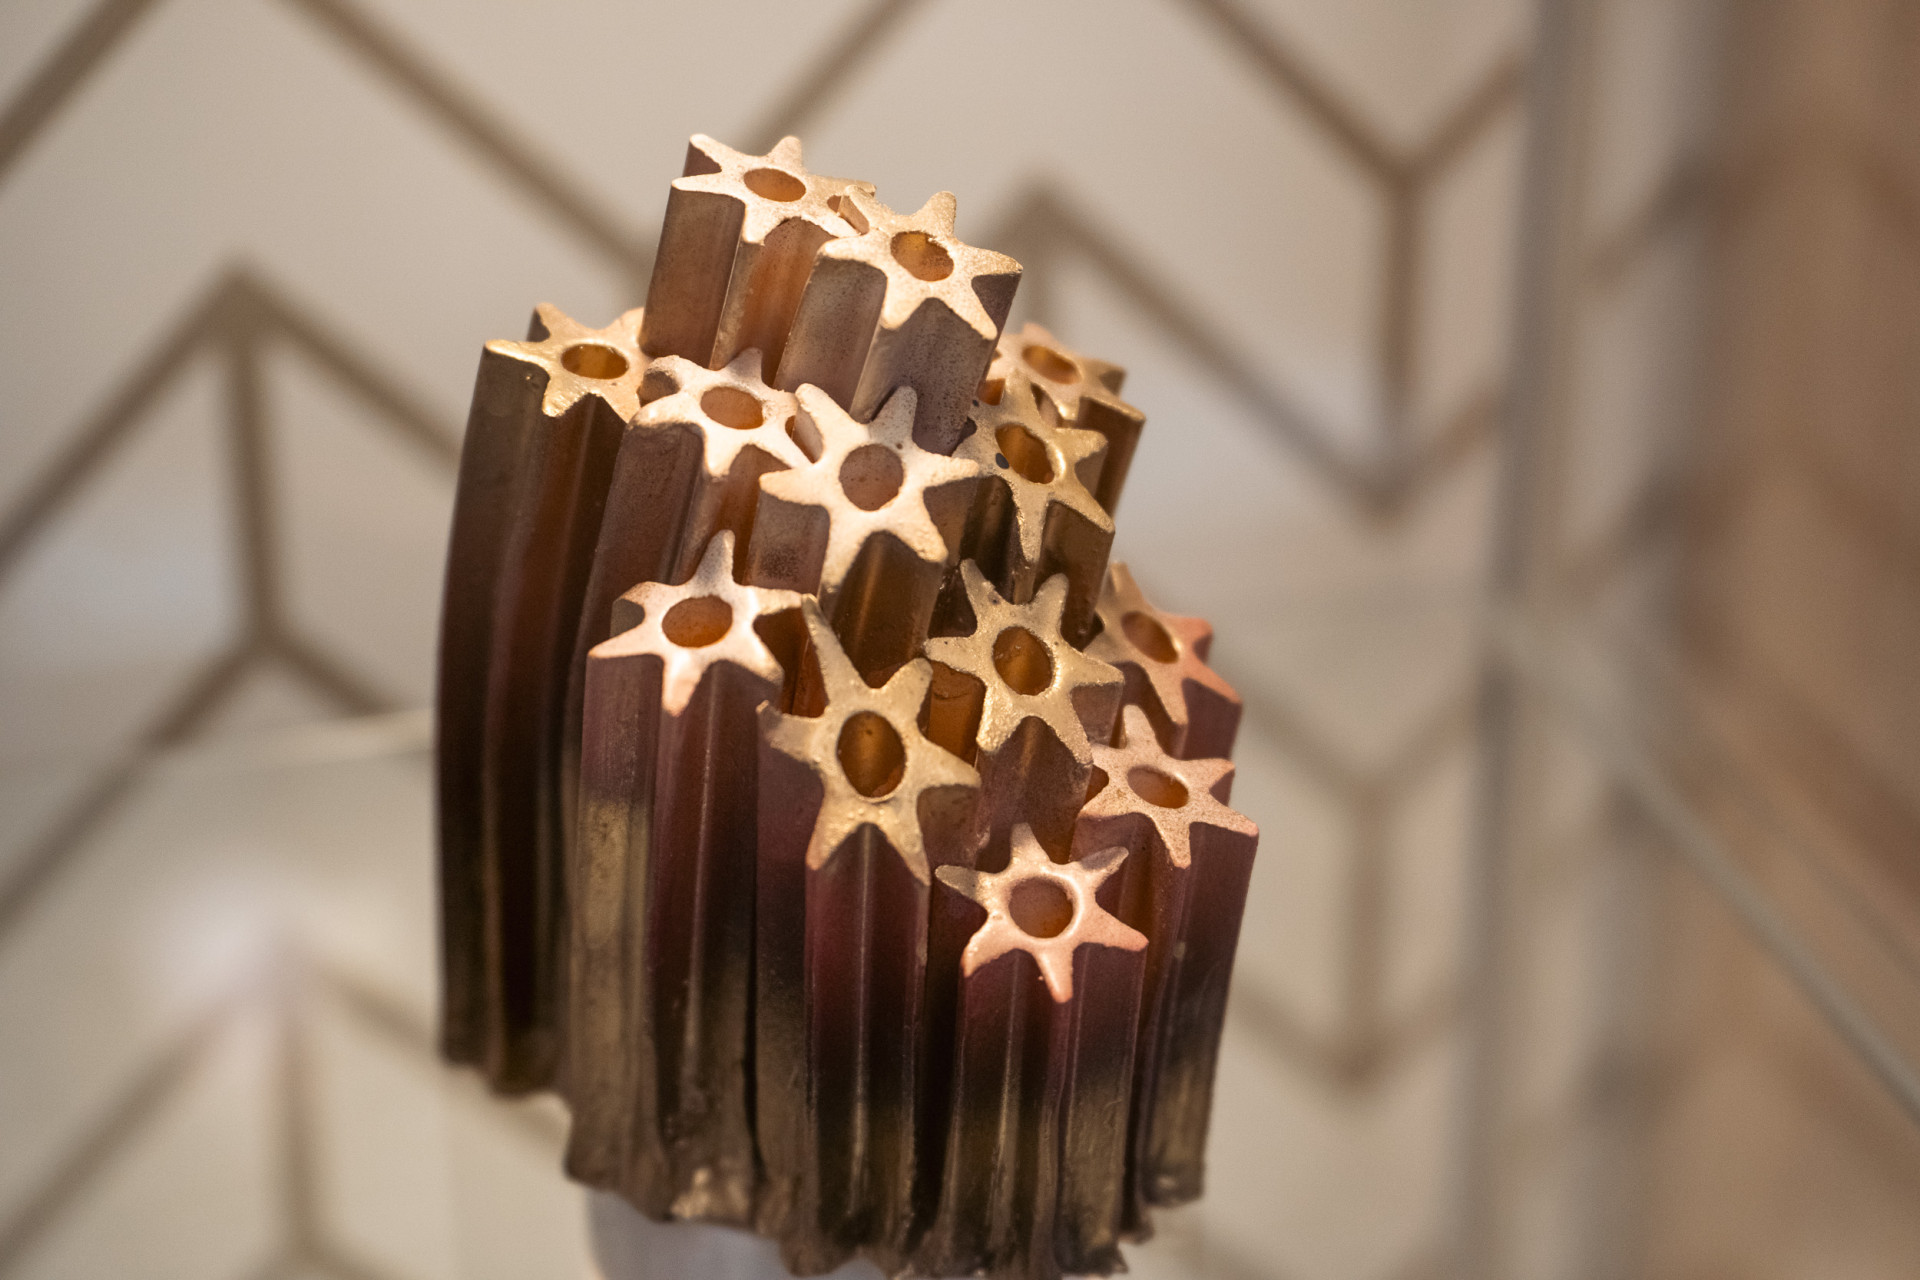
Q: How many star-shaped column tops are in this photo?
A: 13